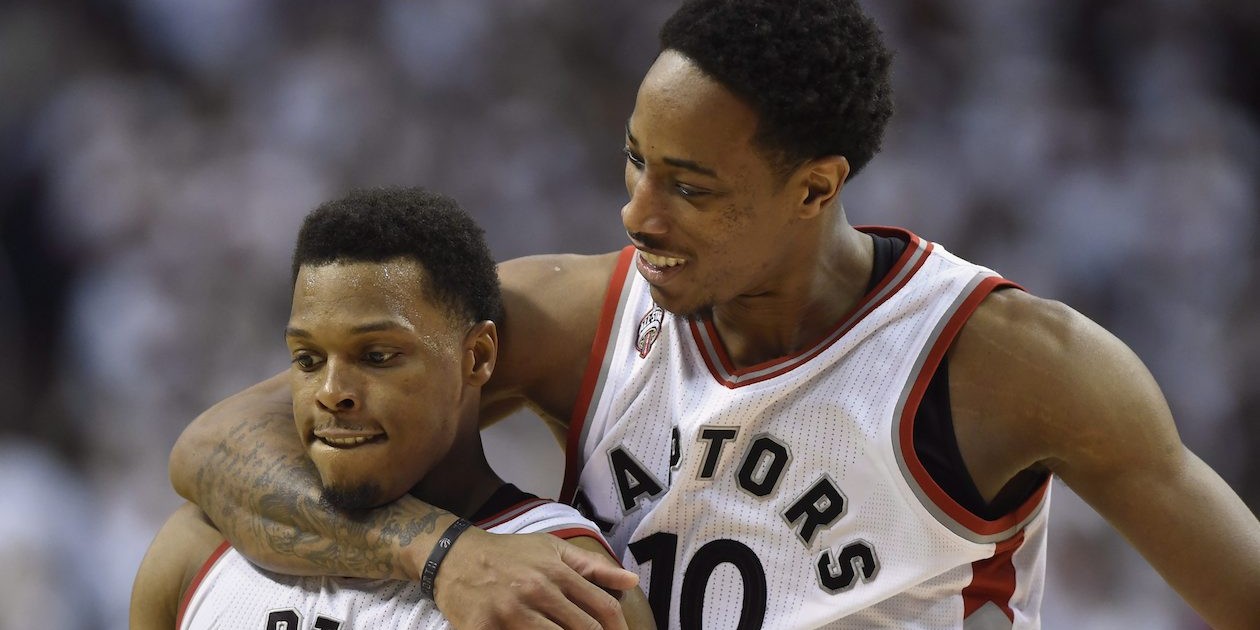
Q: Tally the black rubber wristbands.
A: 1